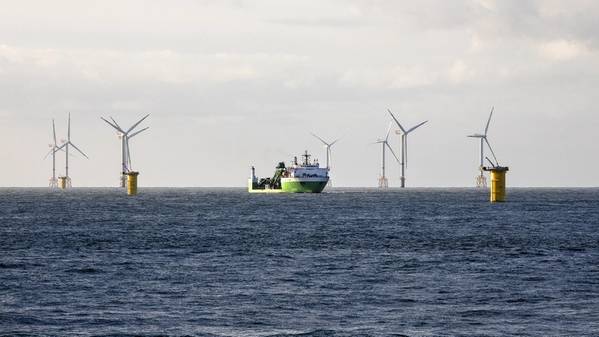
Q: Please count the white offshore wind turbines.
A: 8